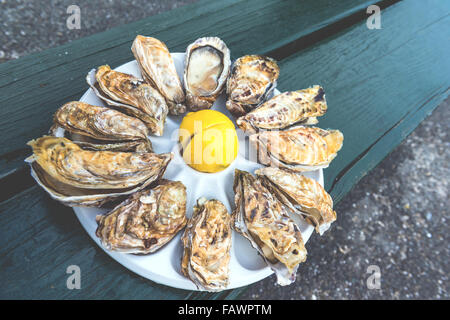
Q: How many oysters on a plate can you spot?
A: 12